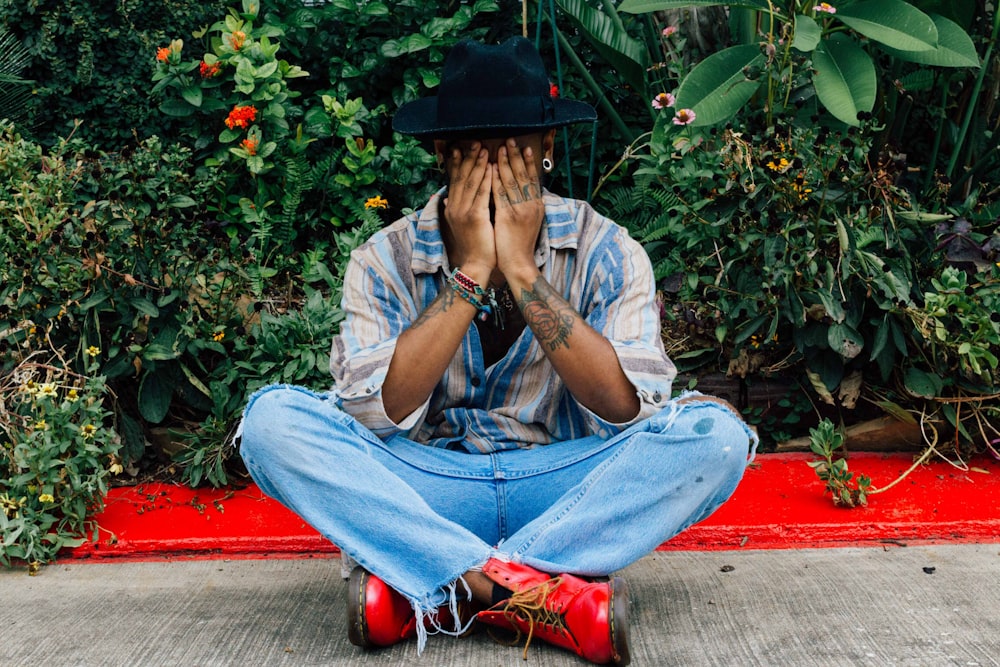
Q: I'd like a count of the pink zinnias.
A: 4